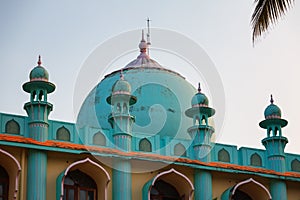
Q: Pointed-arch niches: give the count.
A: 8